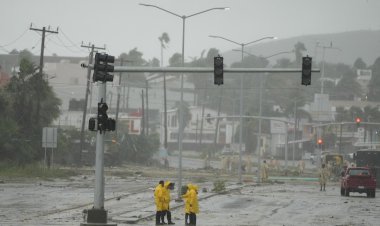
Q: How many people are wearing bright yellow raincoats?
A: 4